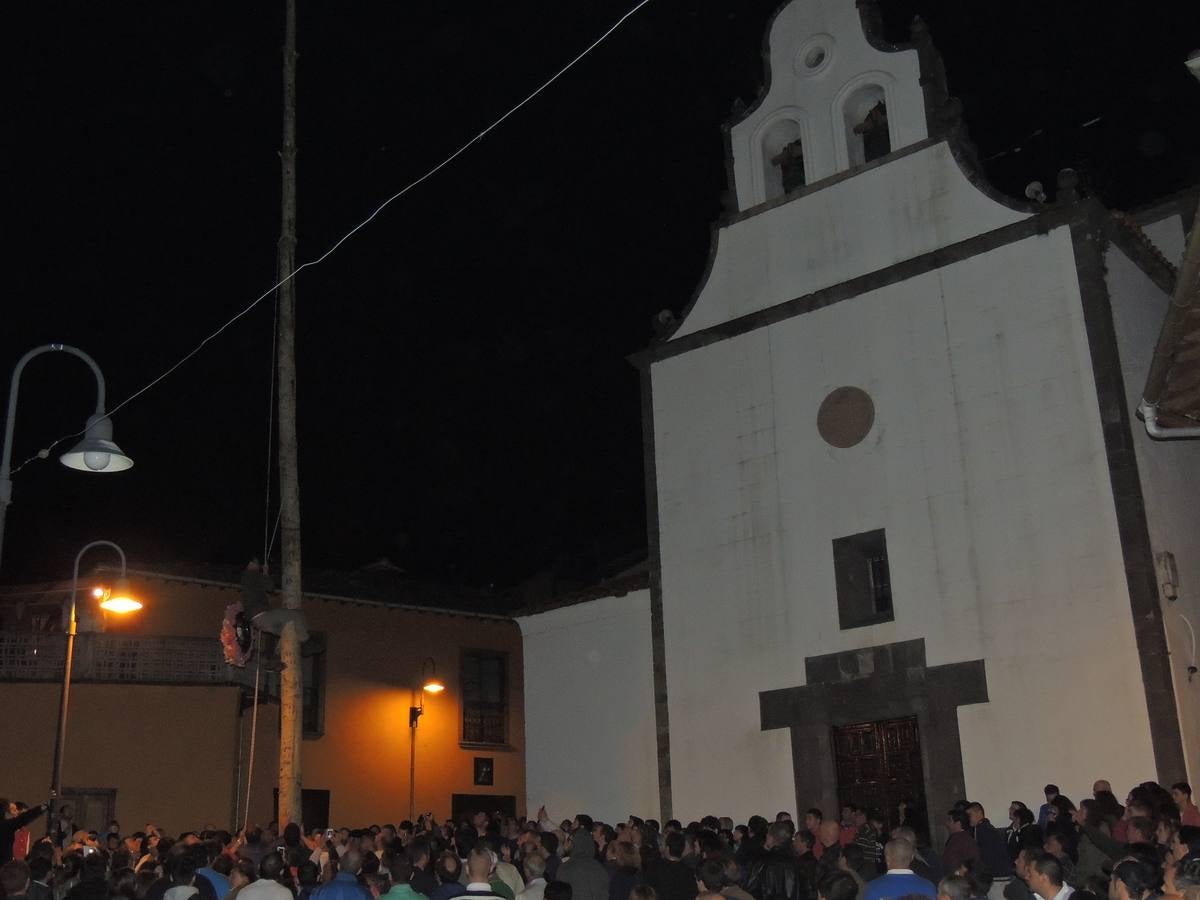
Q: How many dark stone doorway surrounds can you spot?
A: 1